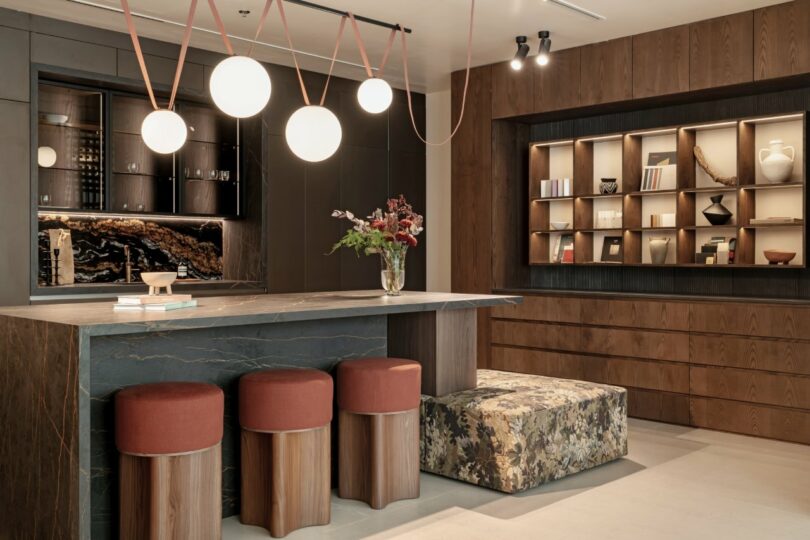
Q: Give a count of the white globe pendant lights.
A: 4